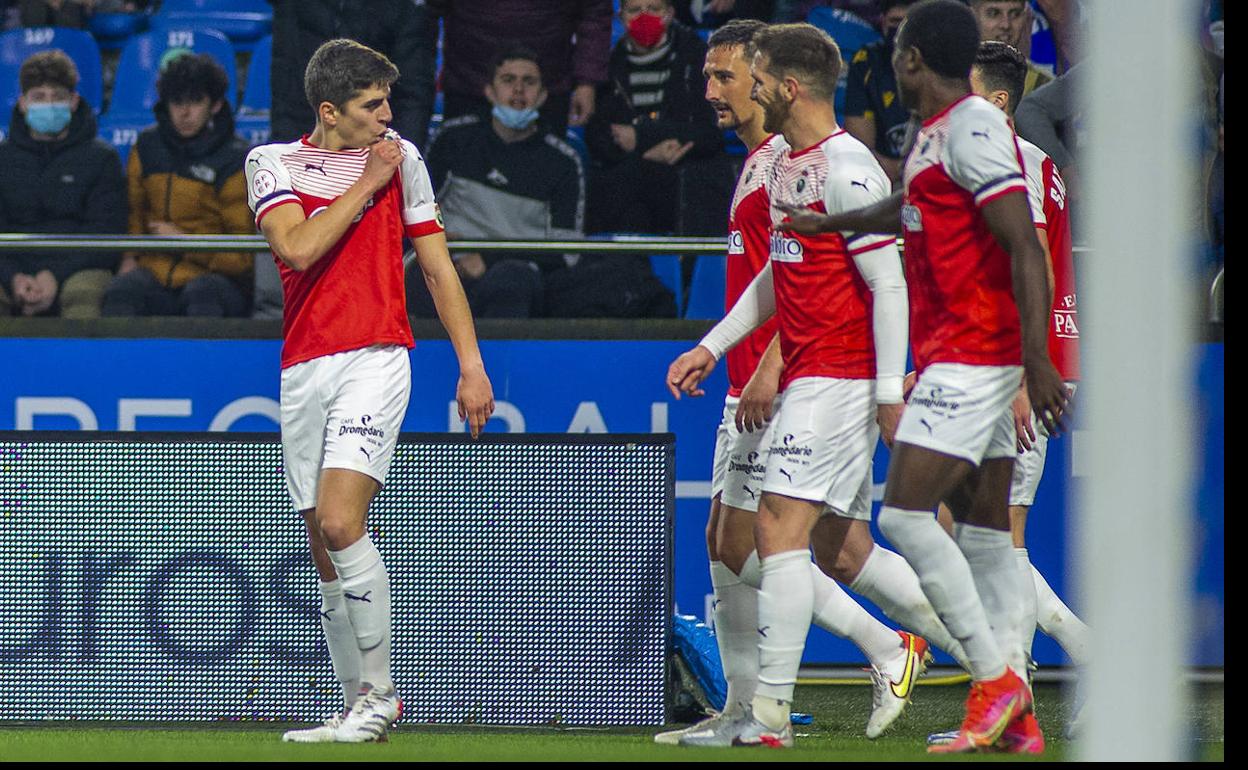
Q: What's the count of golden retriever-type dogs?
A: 0